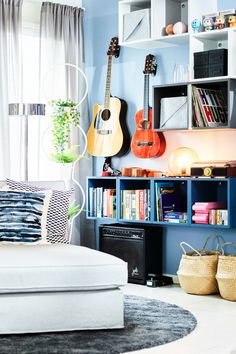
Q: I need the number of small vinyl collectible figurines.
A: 4